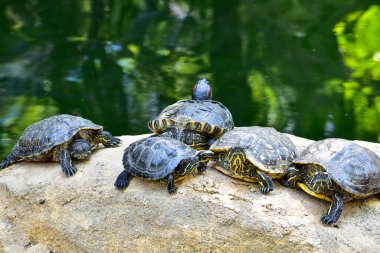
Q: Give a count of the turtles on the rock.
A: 5